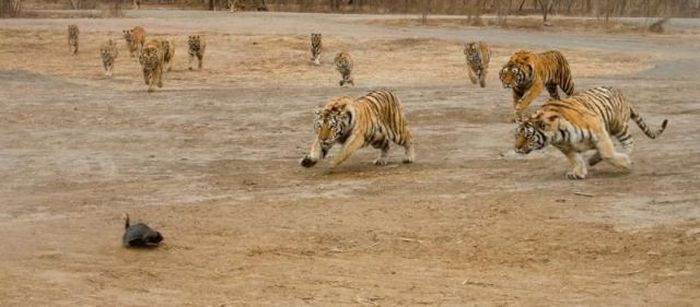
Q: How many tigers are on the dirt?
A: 12